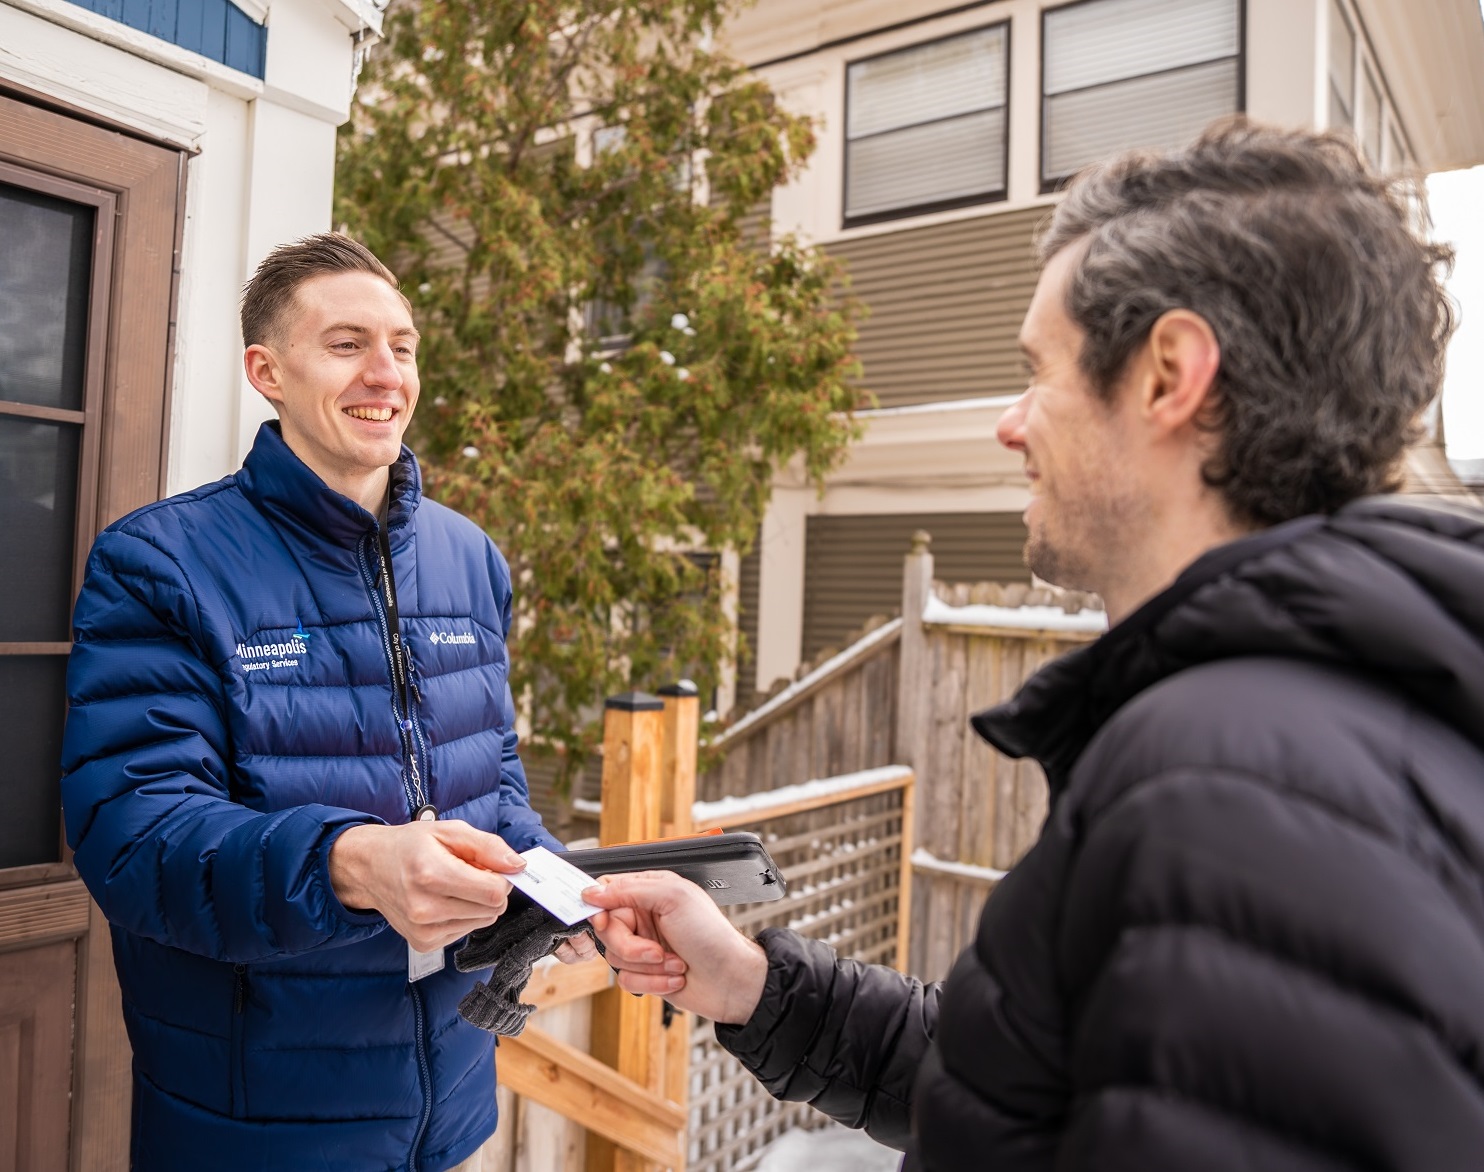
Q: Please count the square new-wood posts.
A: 2